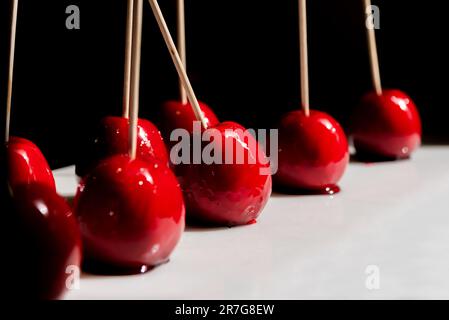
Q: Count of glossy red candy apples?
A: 8